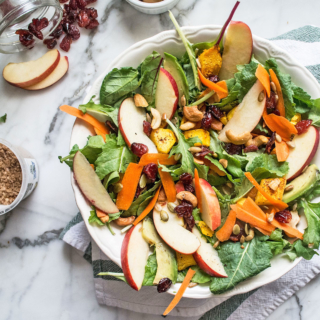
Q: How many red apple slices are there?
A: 12